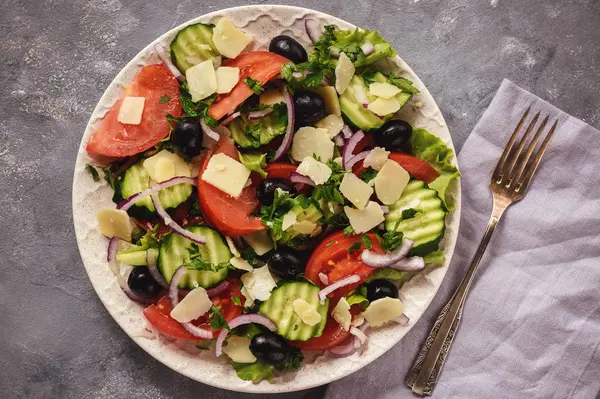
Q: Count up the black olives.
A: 9